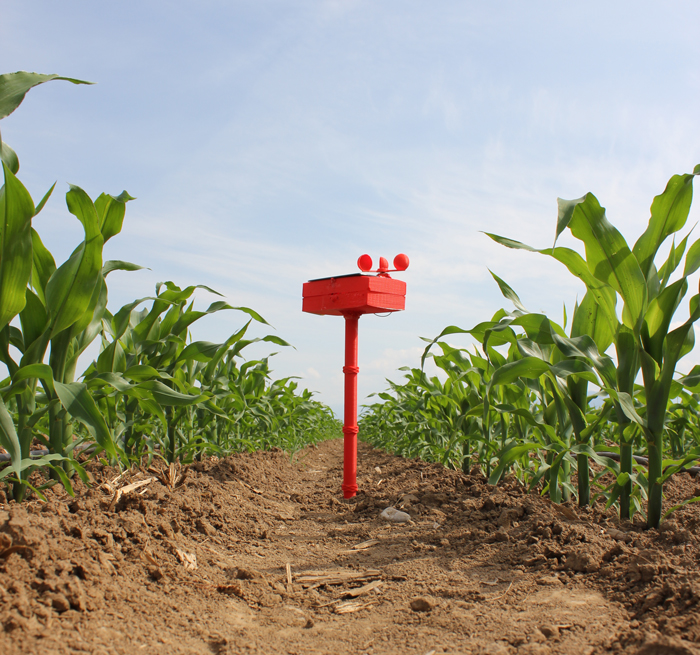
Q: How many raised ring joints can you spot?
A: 3